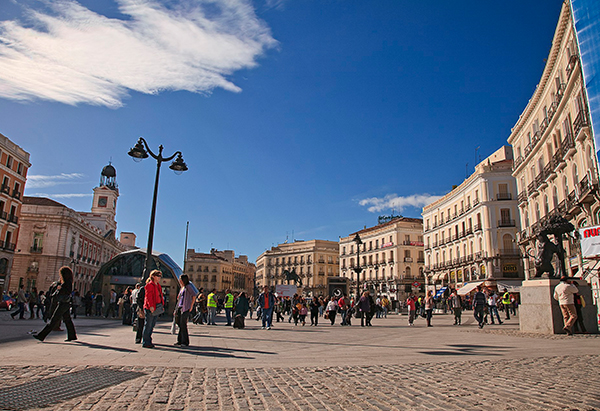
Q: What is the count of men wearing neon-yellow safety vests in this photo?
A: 3